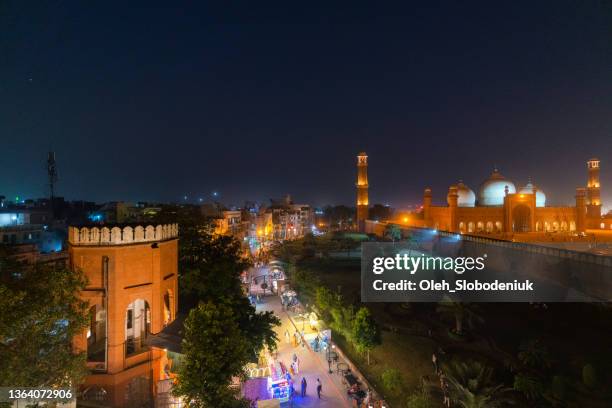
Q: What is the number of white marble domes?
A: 3